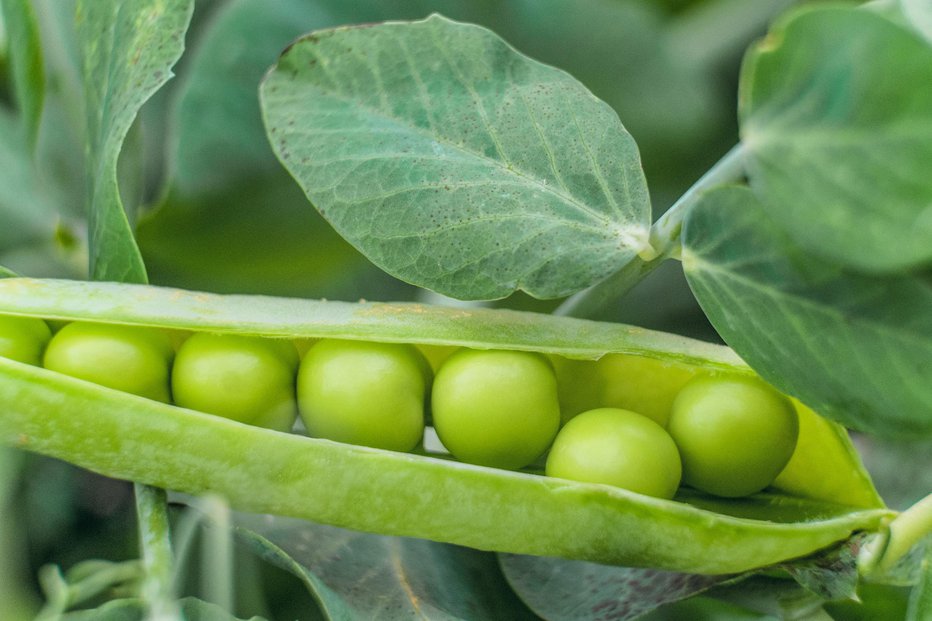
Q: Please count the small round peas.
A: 7